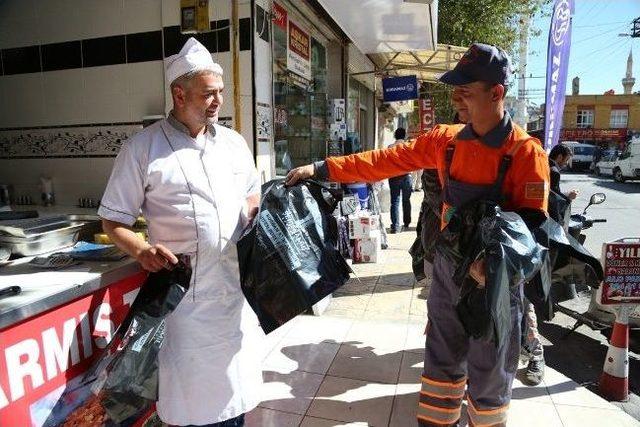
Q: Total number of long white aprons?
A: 1